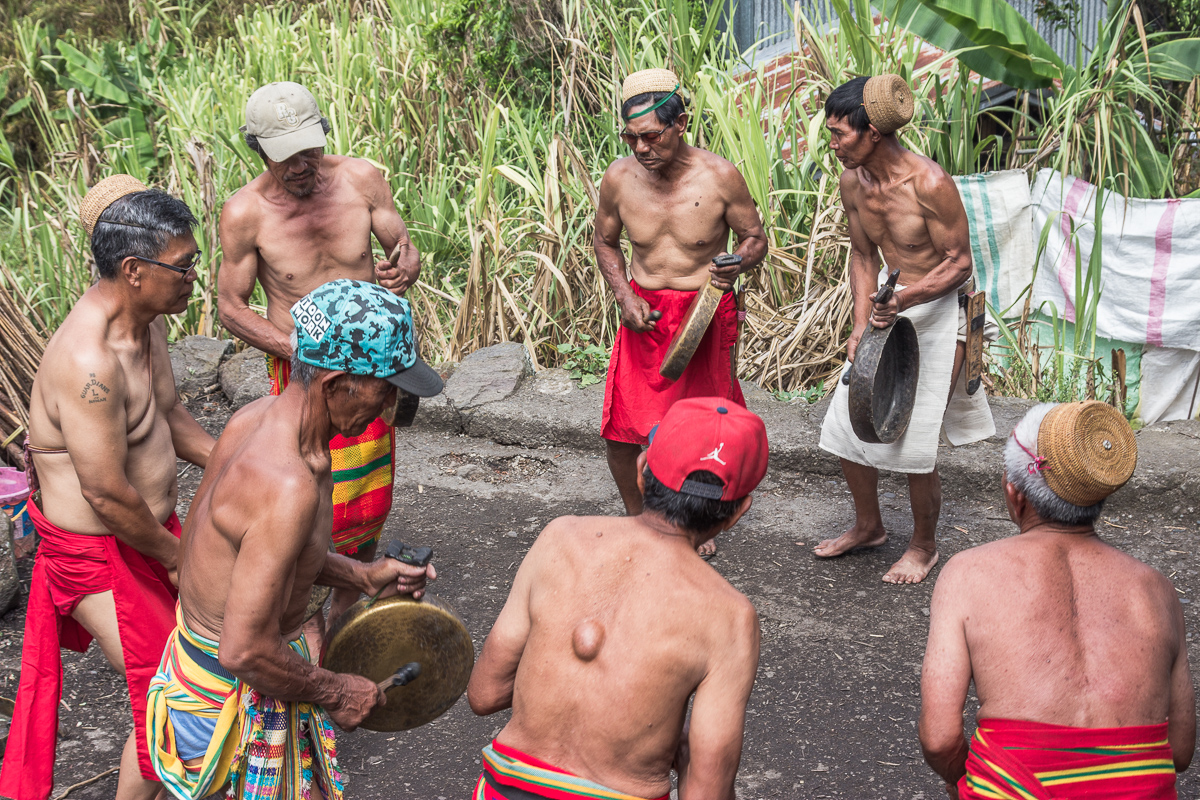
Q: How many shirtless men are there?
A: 7